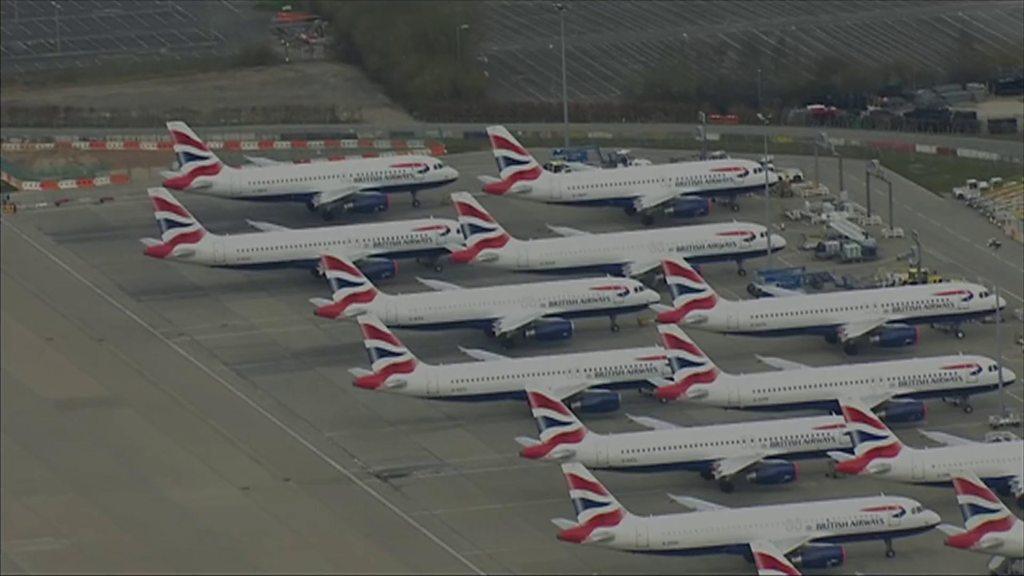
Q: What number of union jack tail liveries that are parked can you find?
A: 13